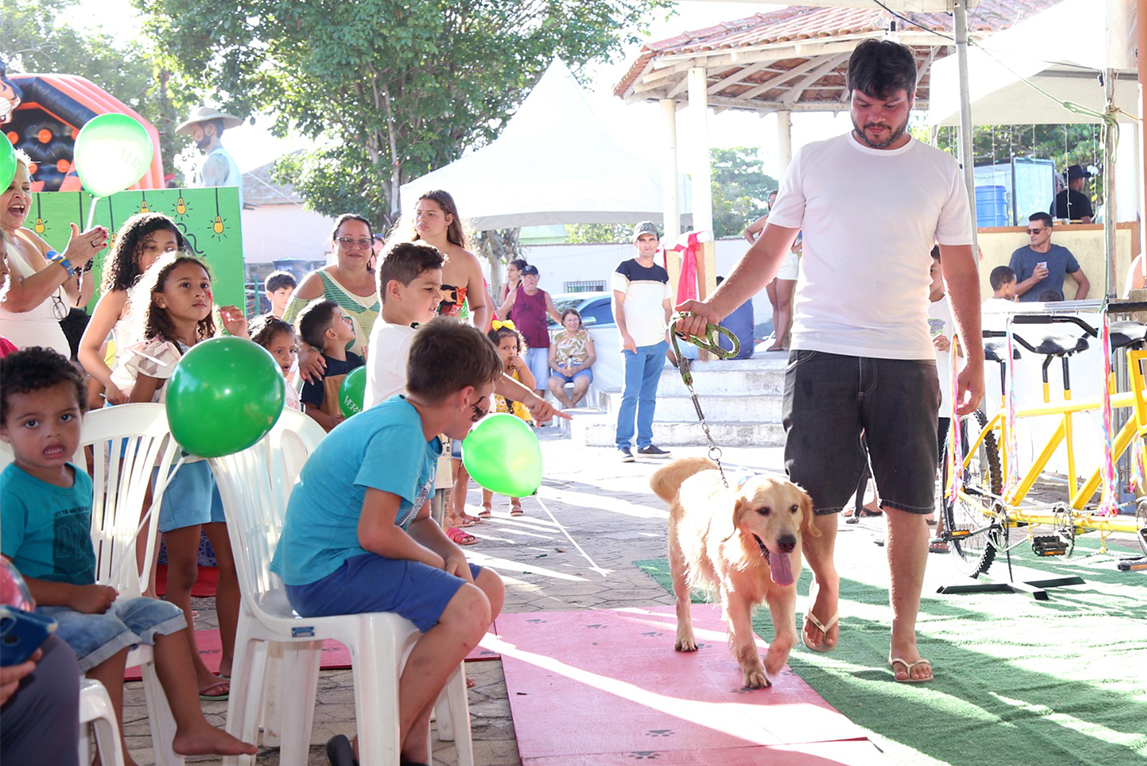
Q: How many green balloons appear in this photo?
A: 5